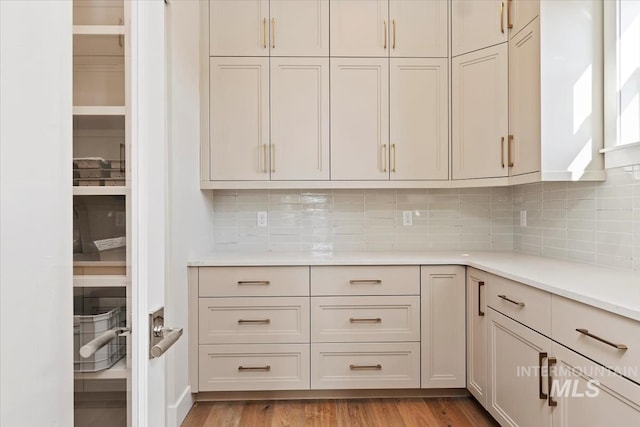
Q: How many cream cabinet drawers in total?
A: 8